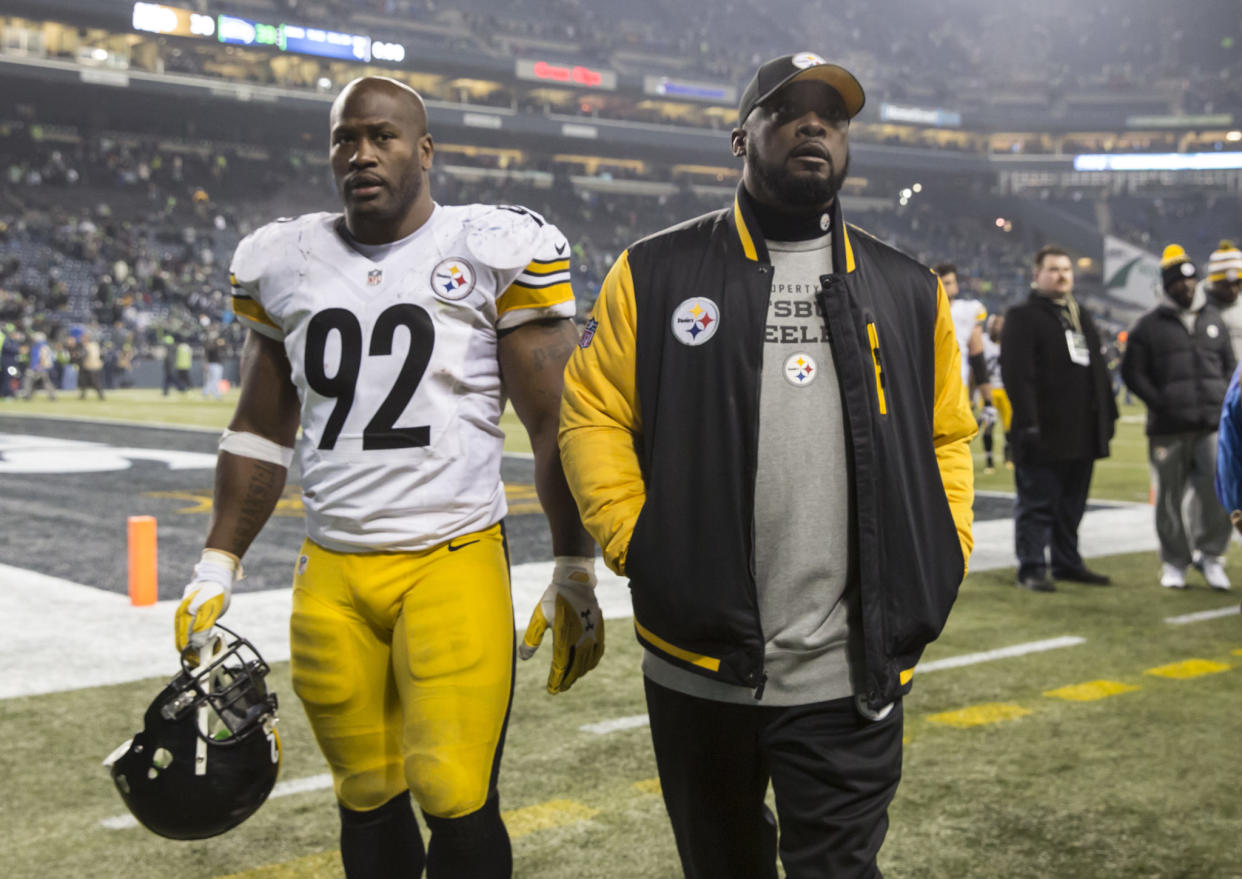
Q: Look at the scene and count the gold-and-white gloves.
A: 2